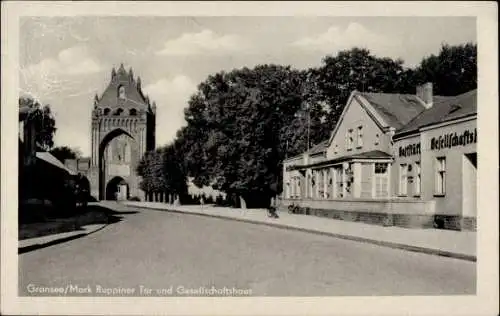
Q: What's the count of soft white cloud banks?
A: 4